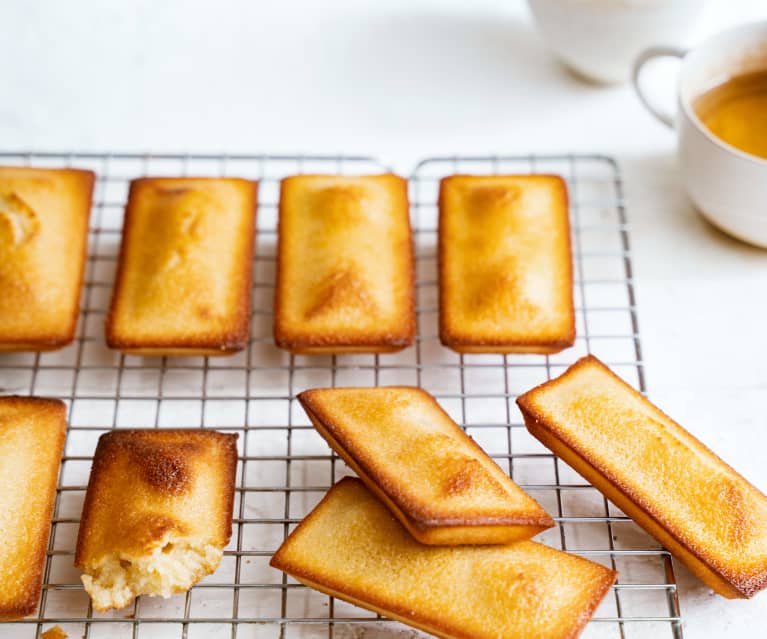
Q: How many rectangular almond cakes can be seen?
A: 9